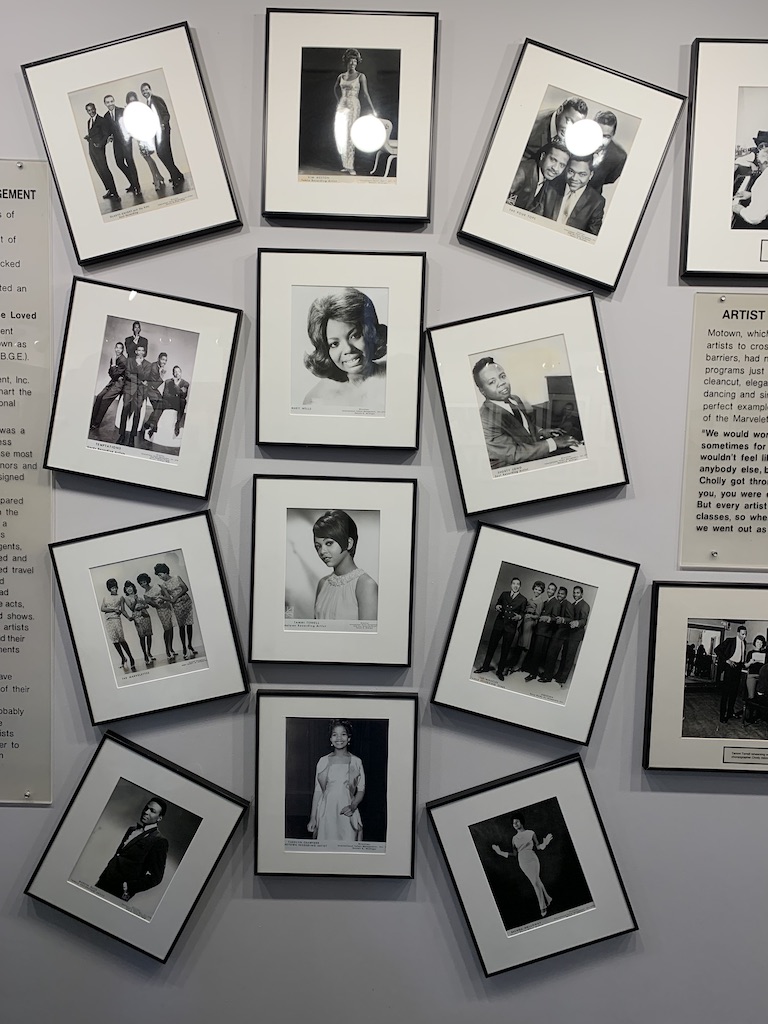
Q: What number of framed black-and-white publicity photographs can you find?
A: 12